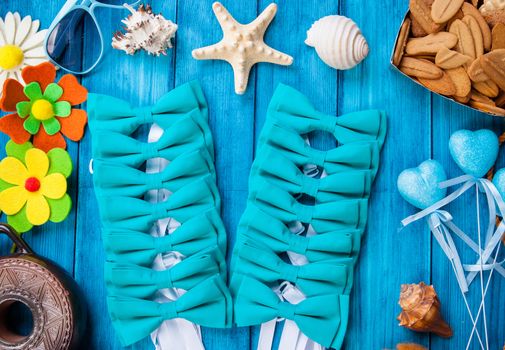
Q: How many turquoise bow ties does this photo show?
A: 14